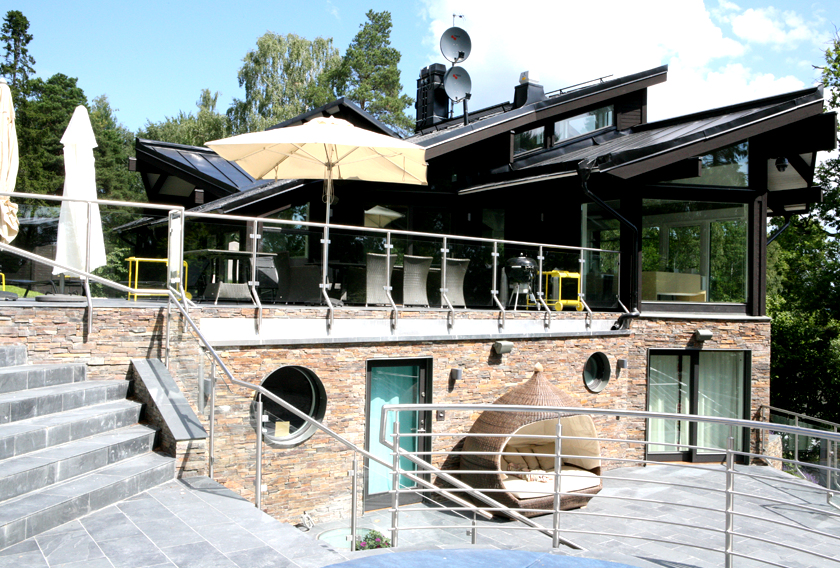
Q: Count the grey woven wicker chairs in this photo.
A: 3